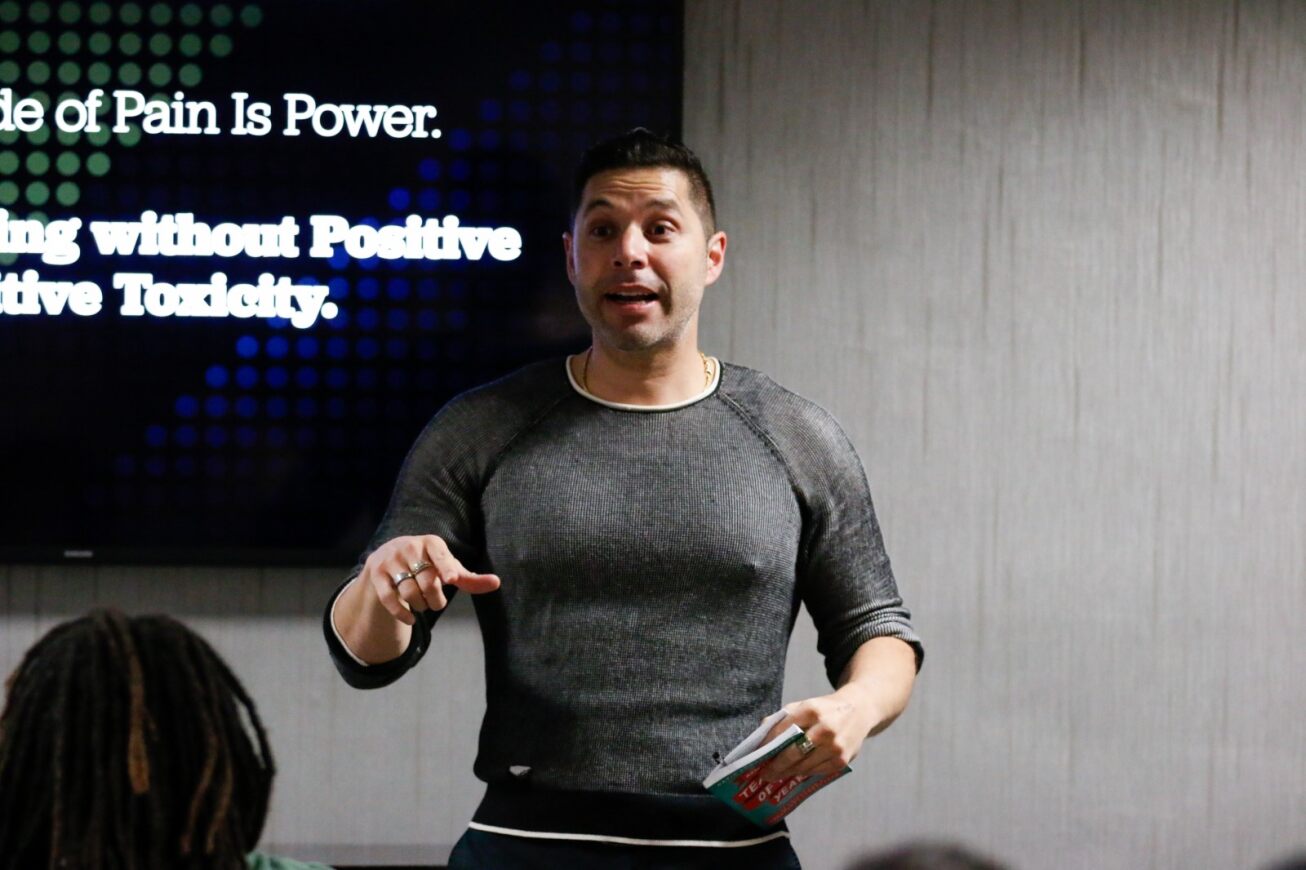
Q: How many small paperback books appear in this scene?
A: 1